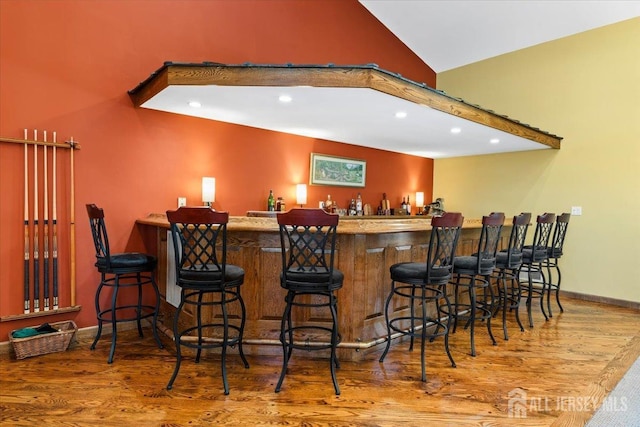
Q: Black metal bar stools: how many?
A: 8